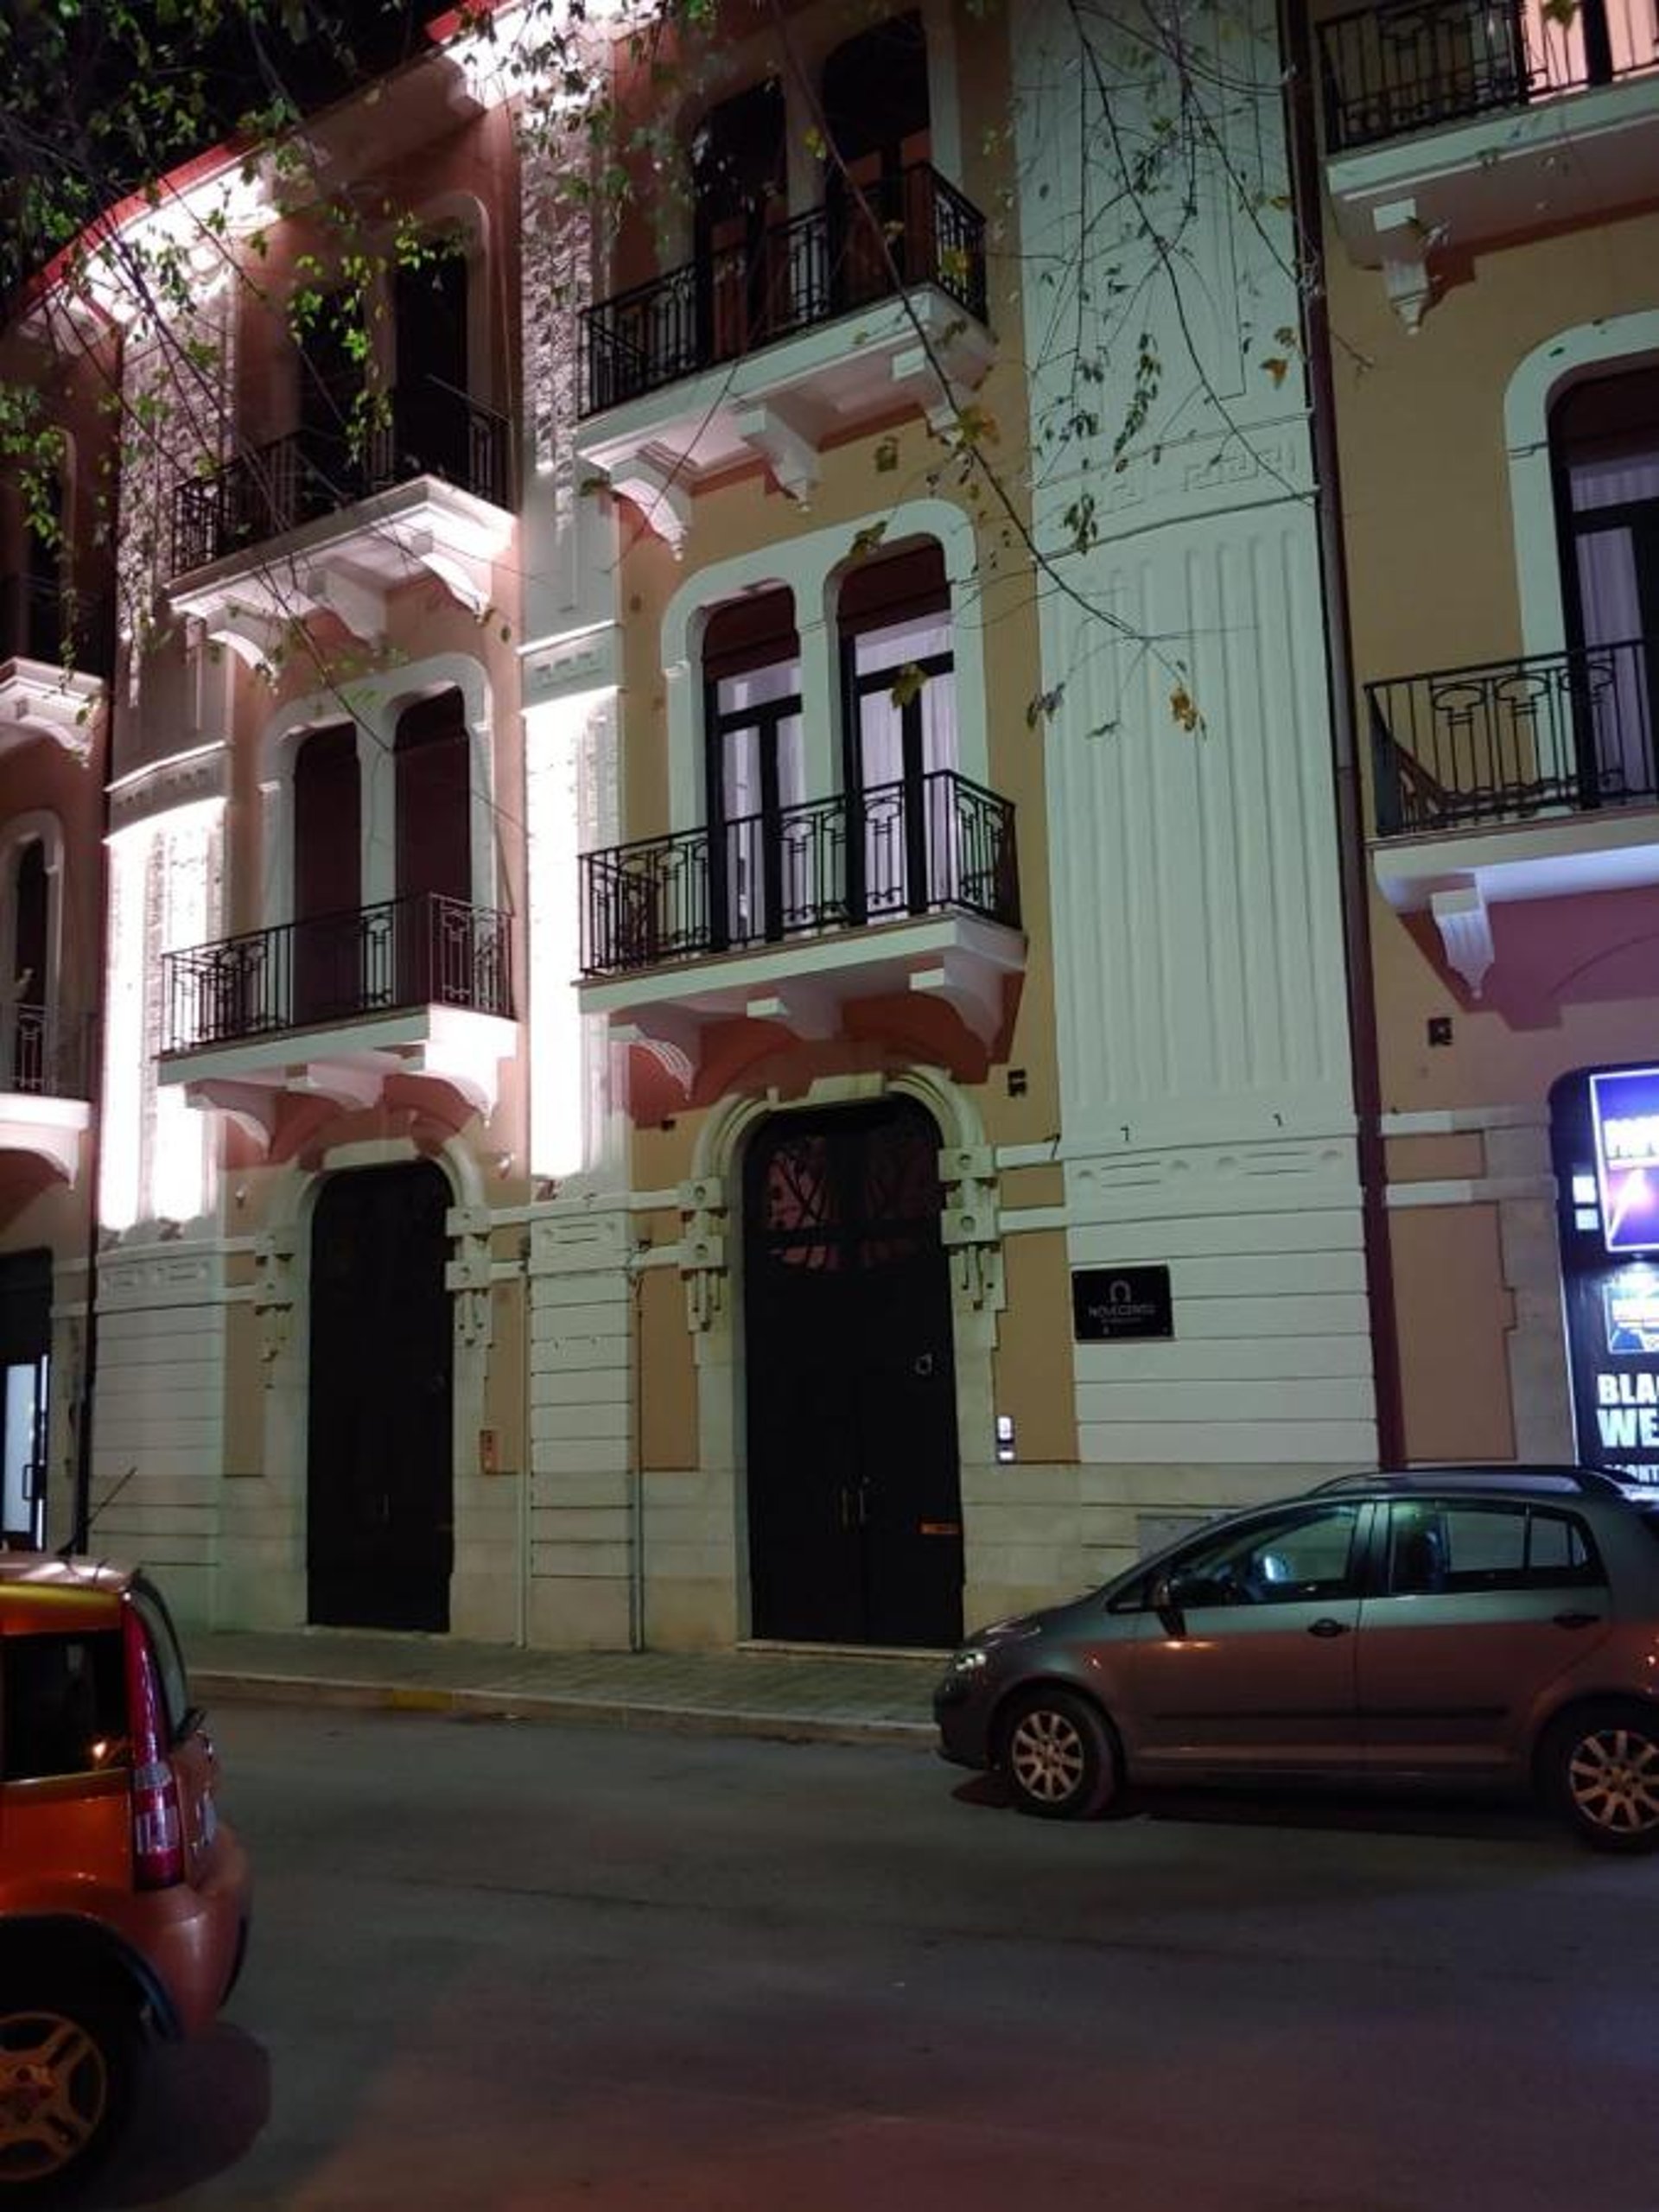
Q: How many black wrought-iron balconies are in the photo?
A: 8